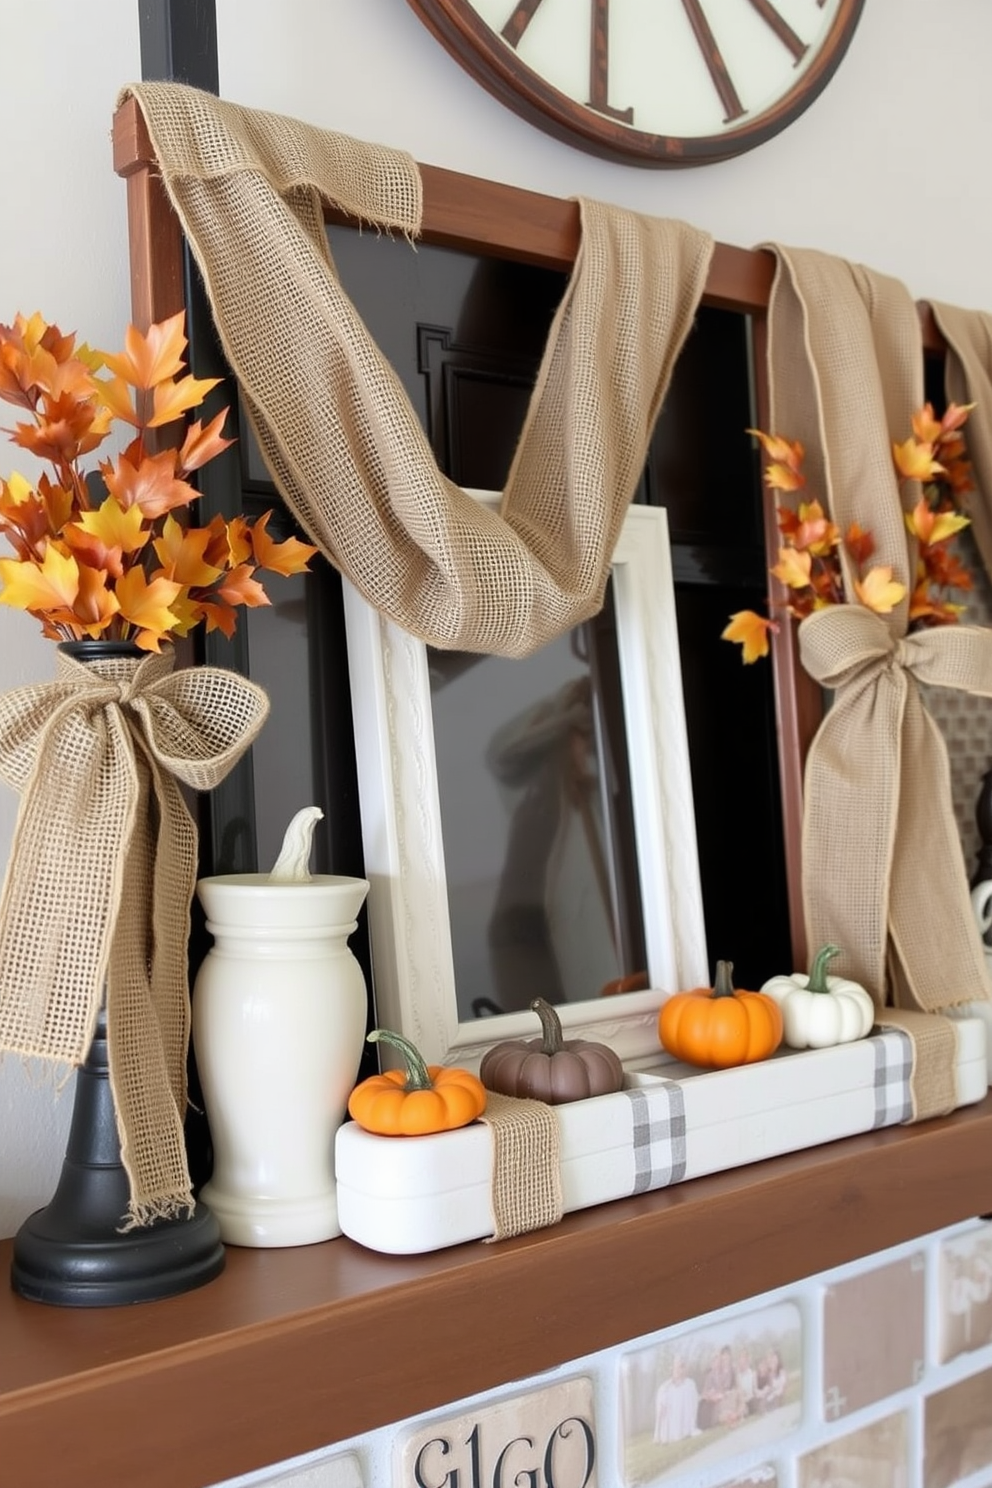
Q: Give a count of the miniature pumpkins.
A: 4